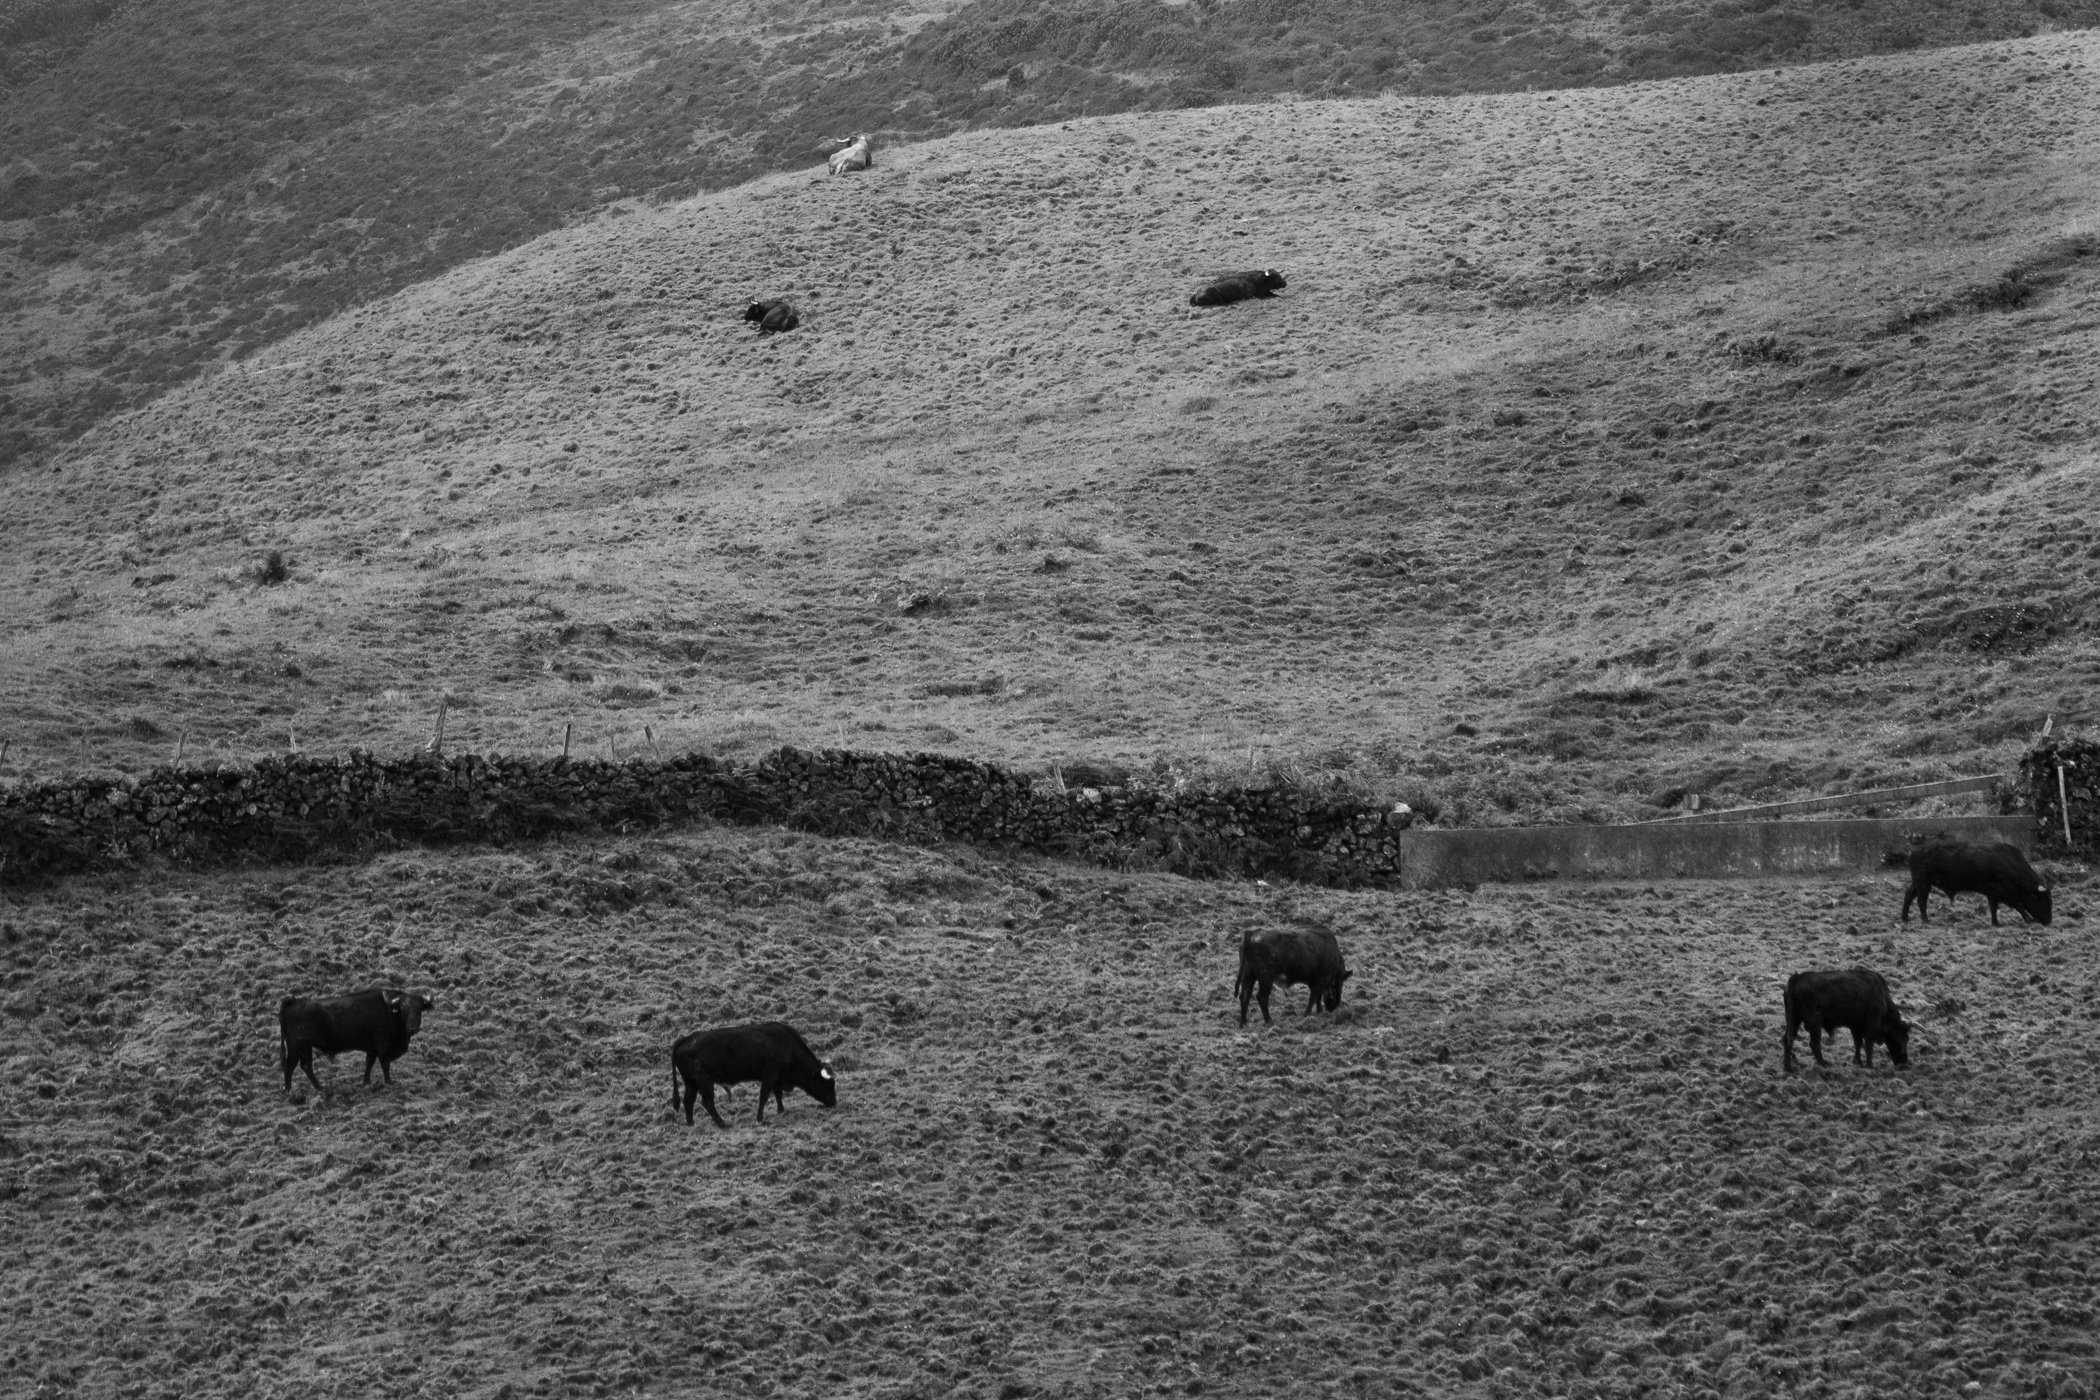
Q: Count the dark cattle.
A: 7